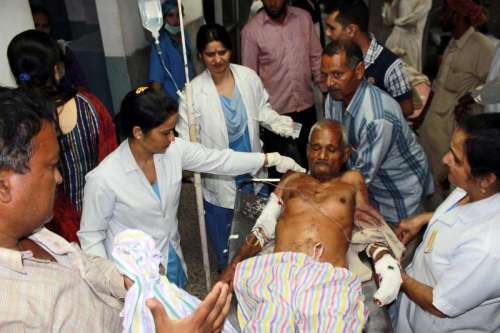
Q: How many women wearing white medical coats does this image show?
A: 3